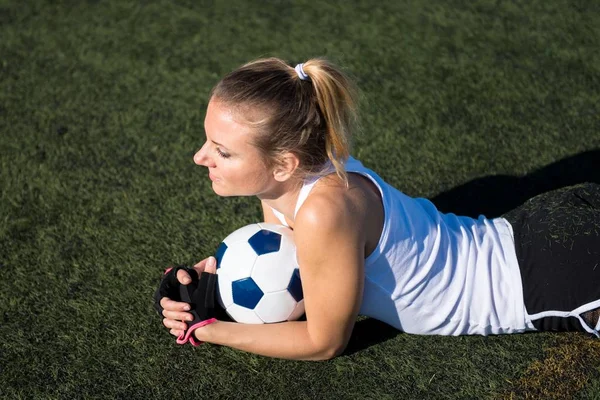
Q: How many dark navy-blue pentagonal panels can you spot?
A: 4